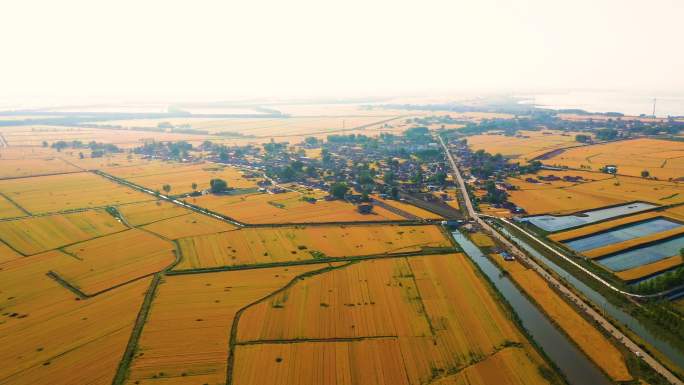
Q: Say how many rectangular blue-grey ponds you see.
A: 3